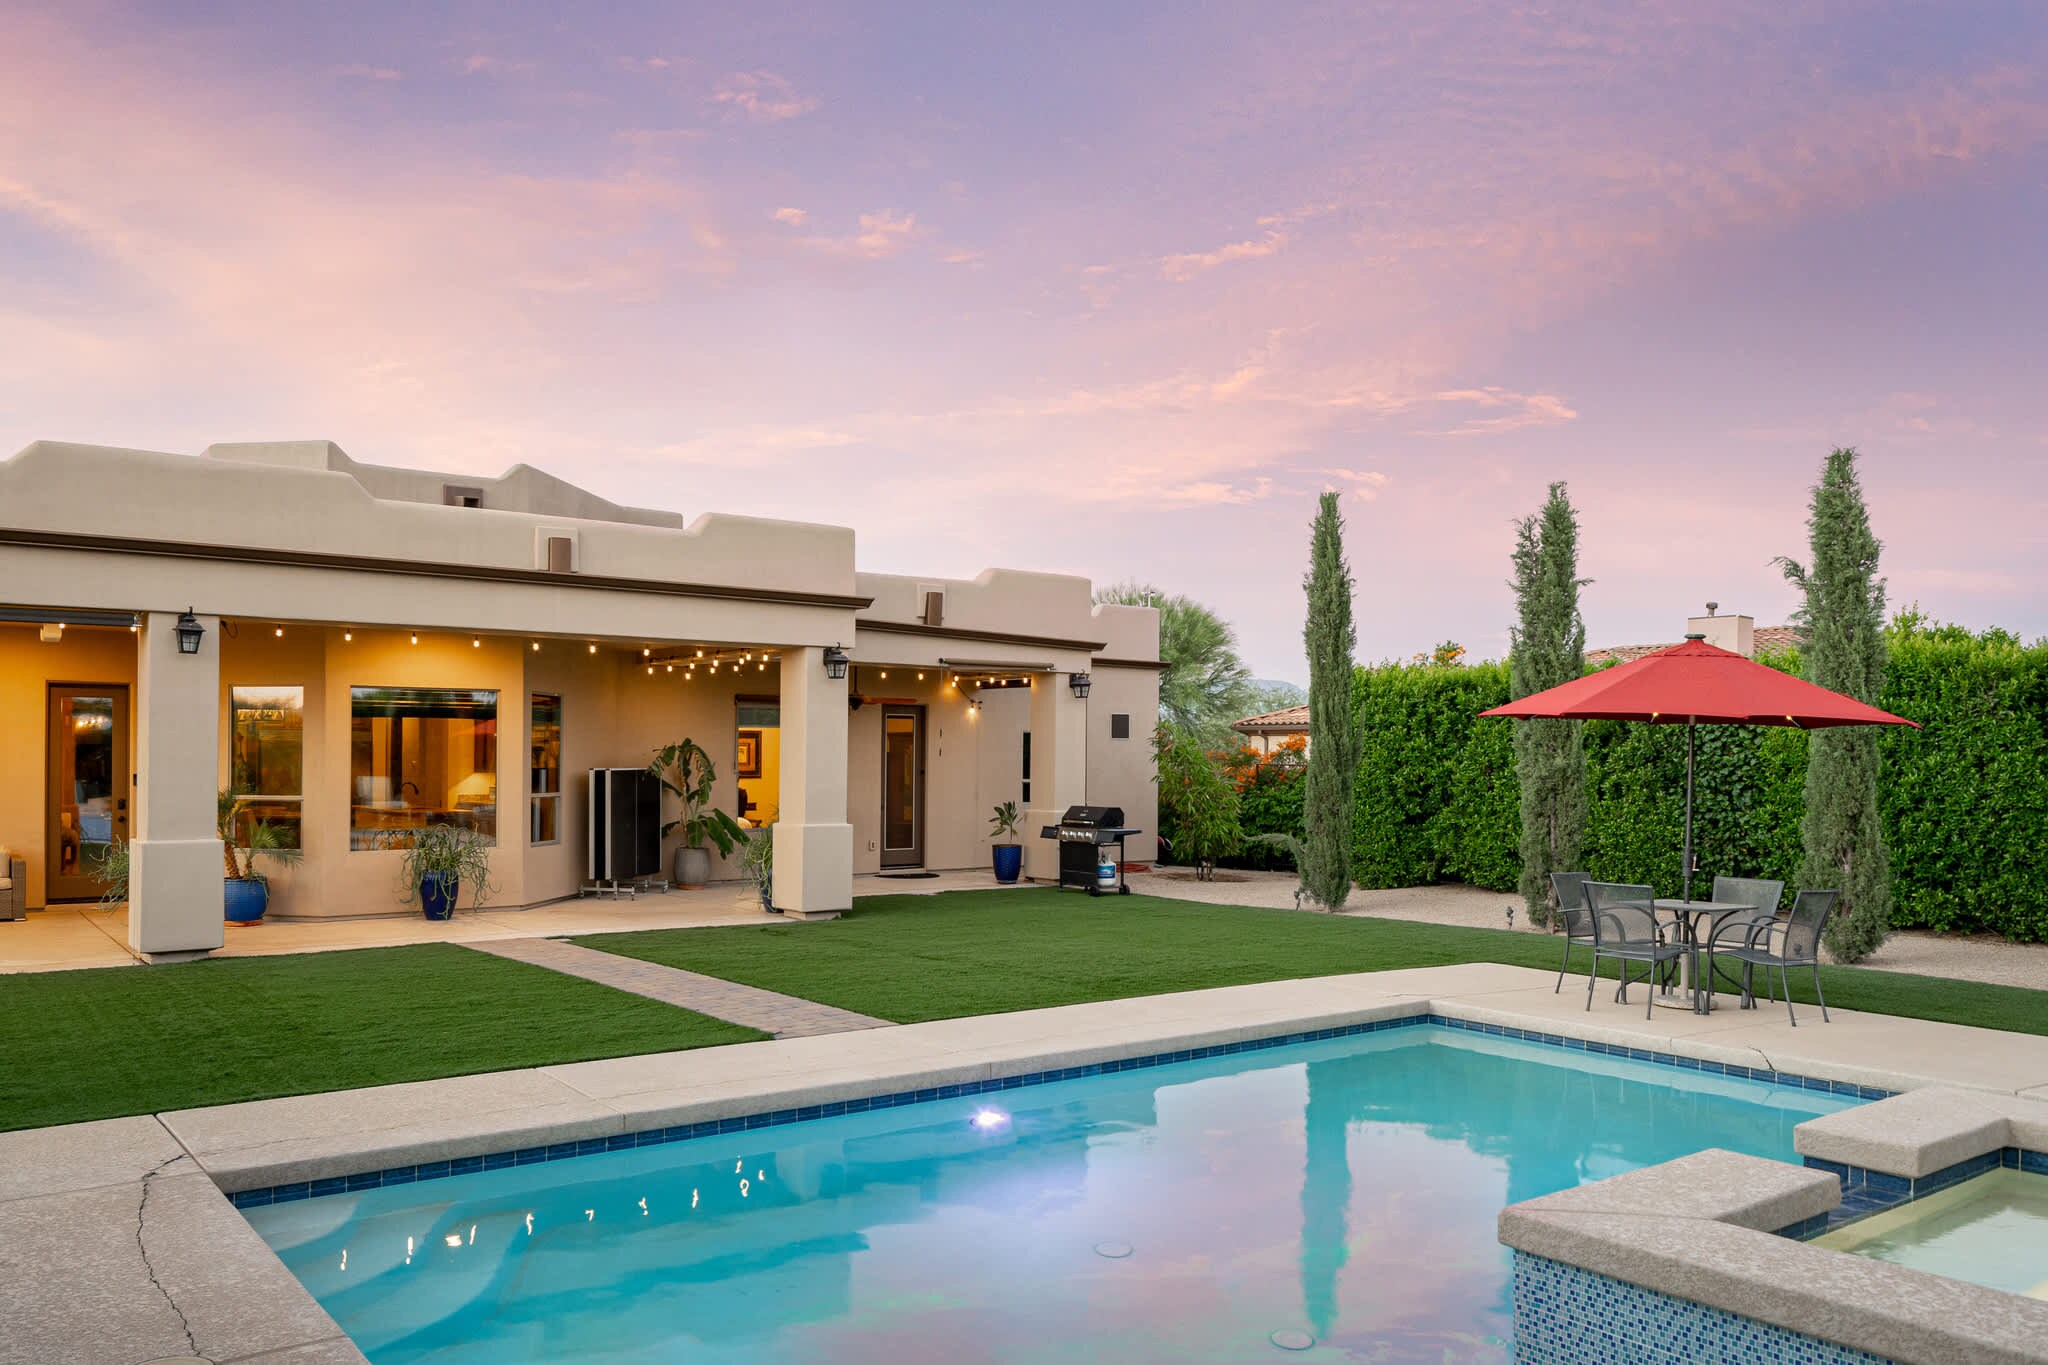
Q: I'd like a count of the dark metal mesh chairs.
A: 4